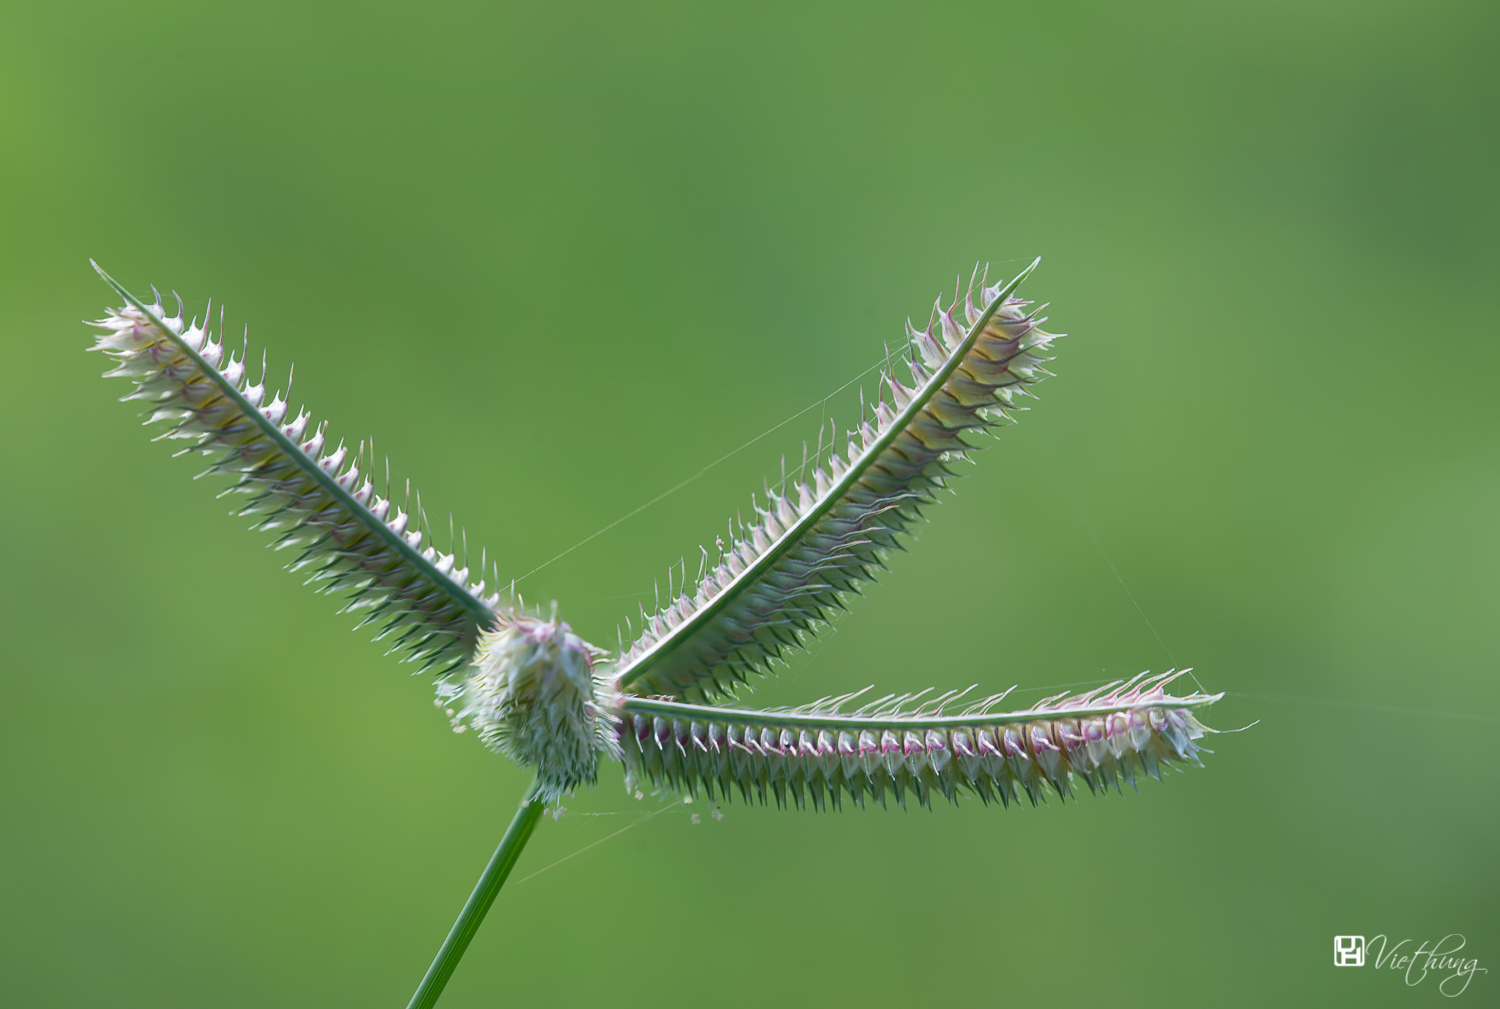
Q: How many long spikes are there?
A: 3